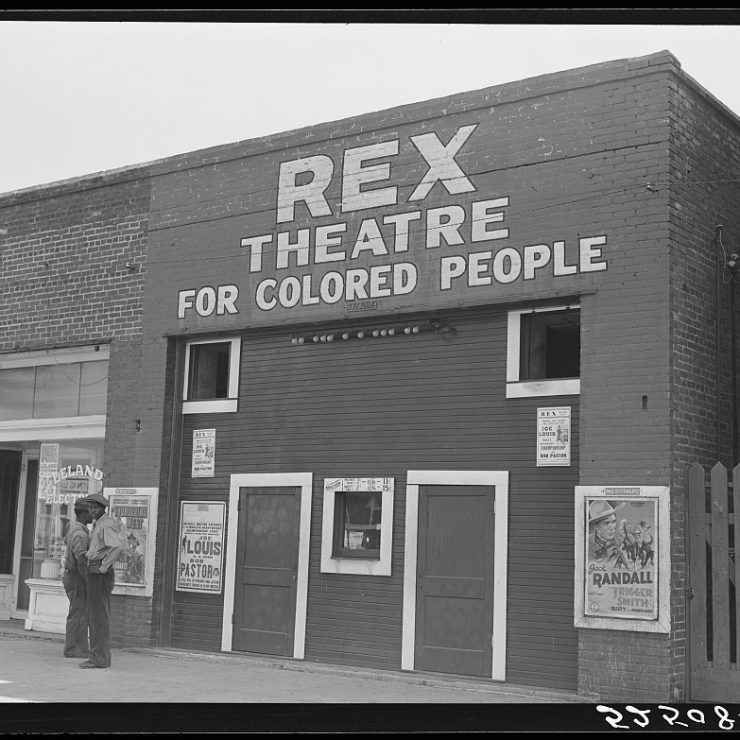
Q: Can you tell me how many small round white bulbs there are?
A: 12